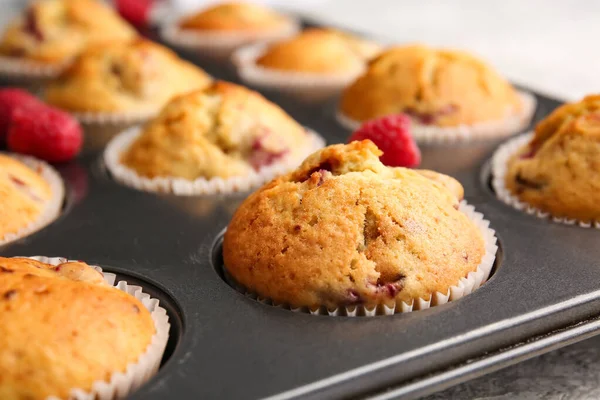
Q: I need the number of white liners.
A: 10